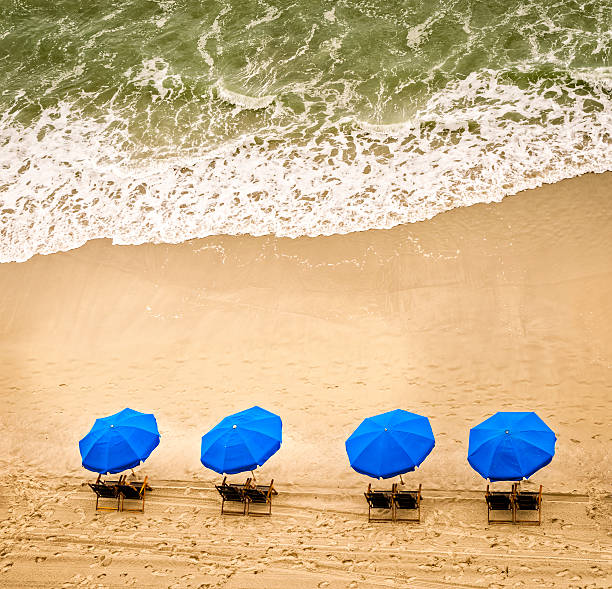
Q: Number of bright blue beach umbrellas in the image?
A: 4